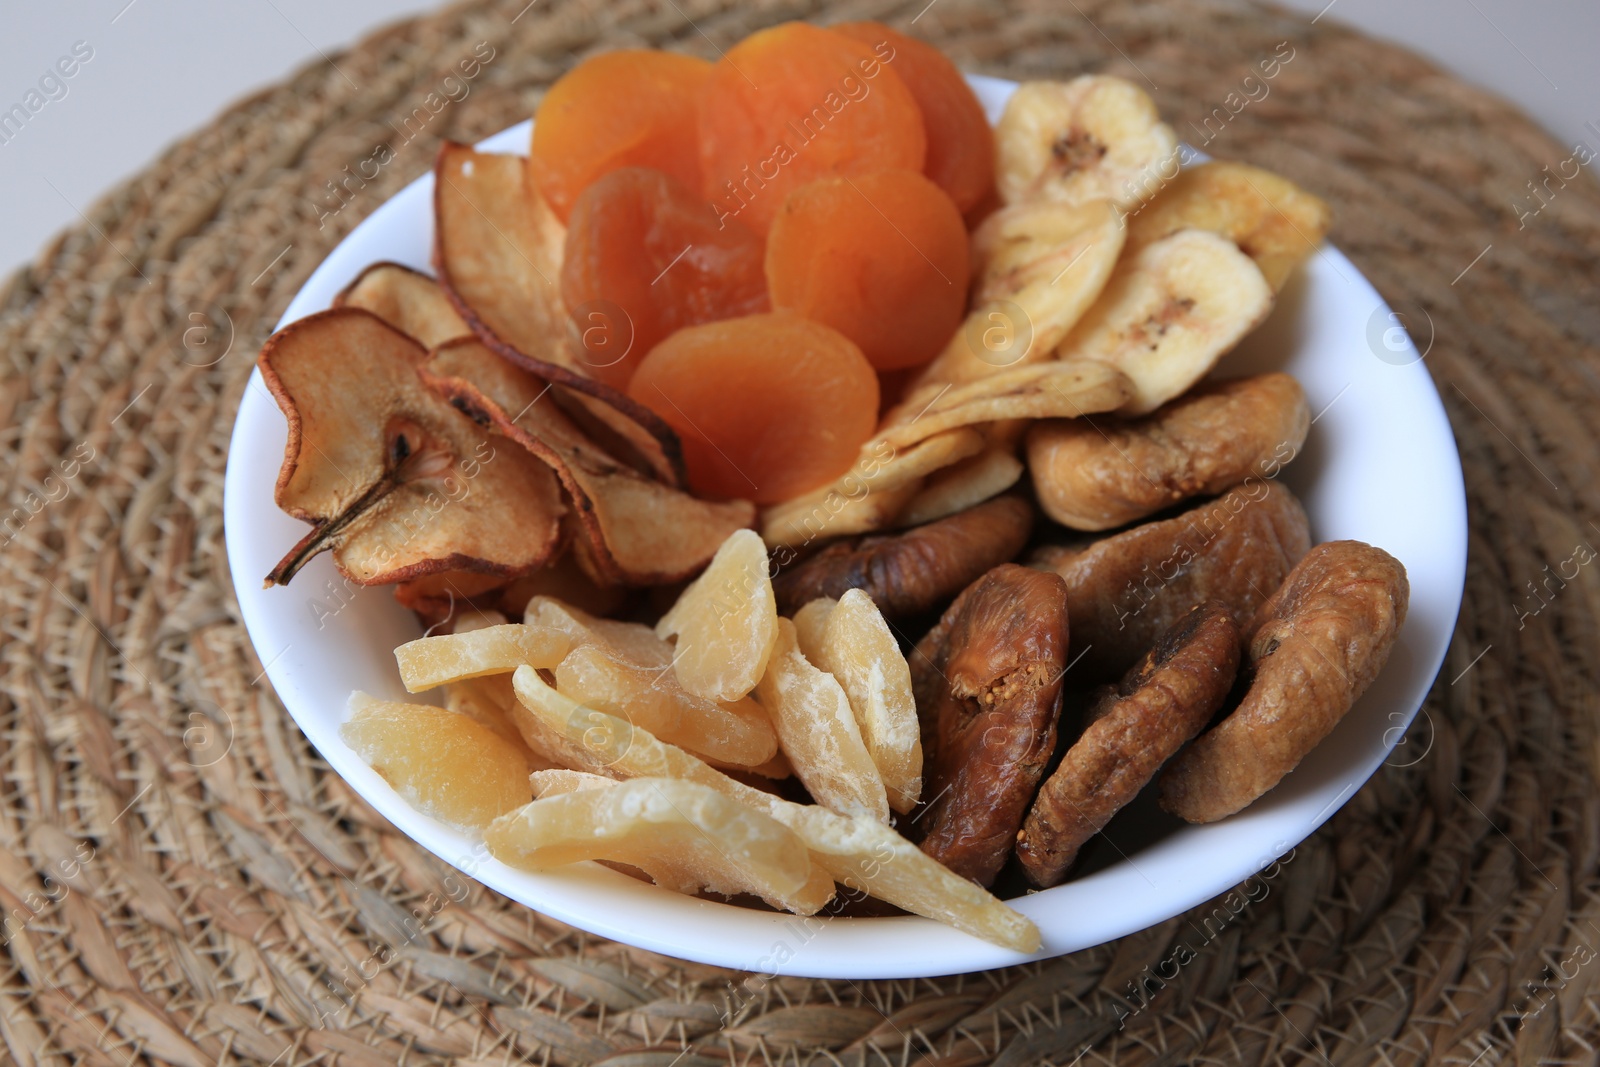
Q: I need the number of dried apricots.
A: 6